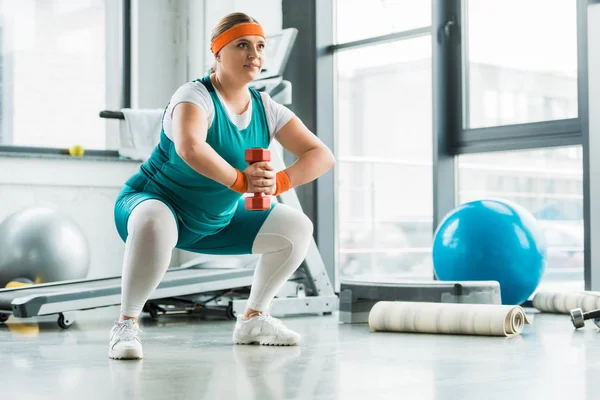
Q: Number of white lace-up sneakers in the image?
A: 2